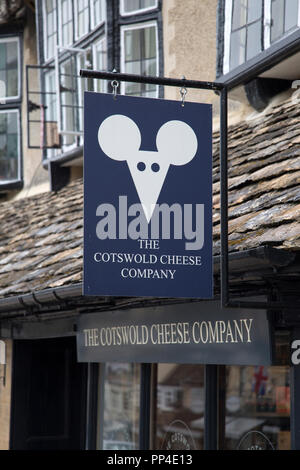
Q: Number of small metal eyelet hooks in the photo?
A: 2